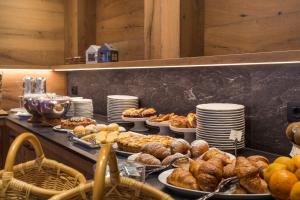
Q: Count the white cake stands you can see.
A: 3